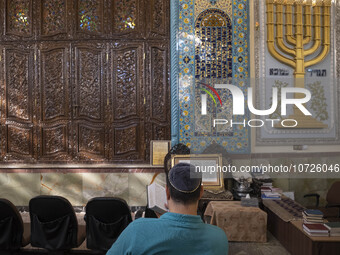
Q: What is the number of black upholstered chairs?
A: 3